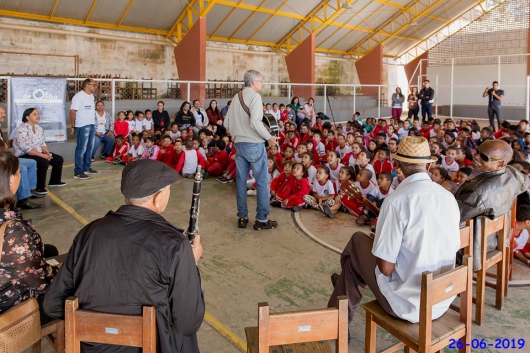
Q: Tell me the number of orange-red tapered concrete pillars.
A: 4